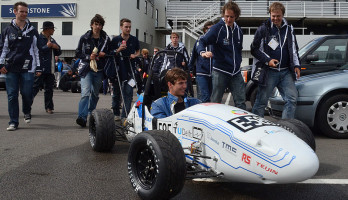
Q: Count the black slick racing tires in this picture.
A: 3